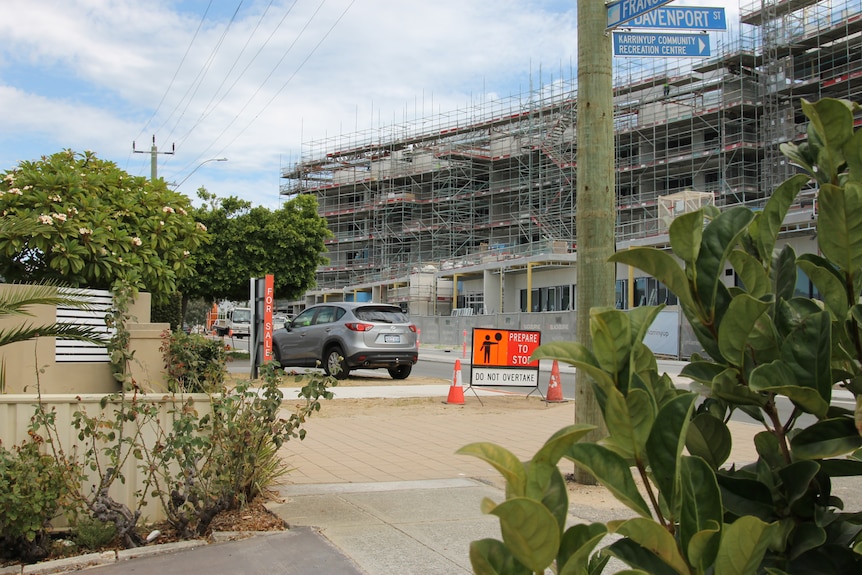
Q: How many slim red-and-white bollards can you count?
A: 2